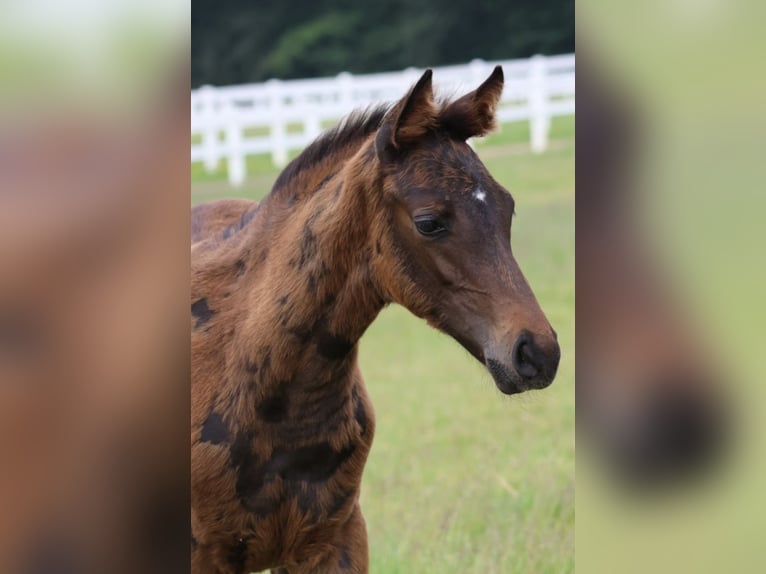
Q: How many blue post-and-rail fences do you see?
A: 0